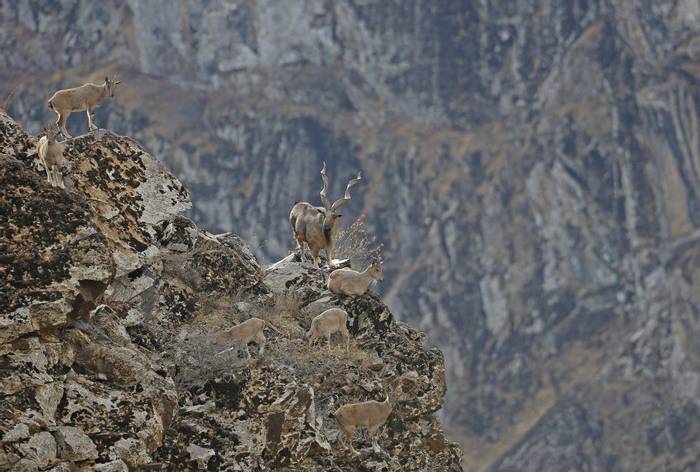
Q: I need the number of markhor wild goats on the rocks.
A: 7